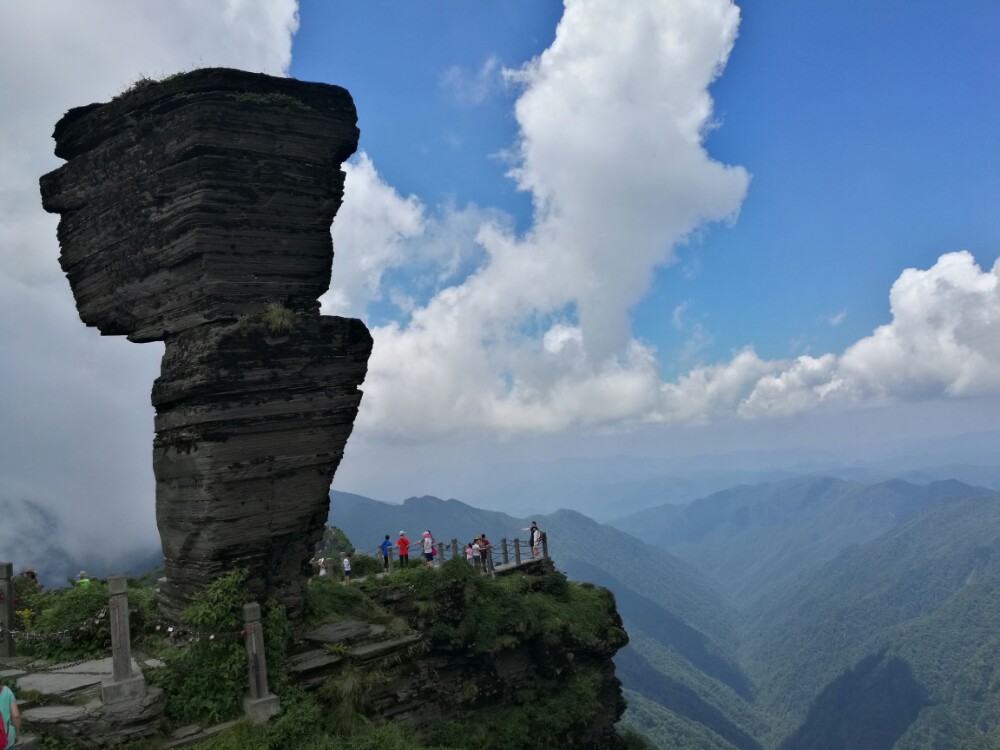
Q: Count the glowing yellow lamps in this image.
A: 0